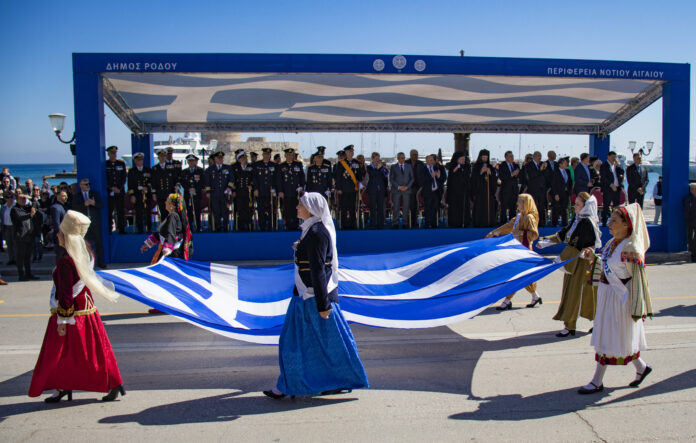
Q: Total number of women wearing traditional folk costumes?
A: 6